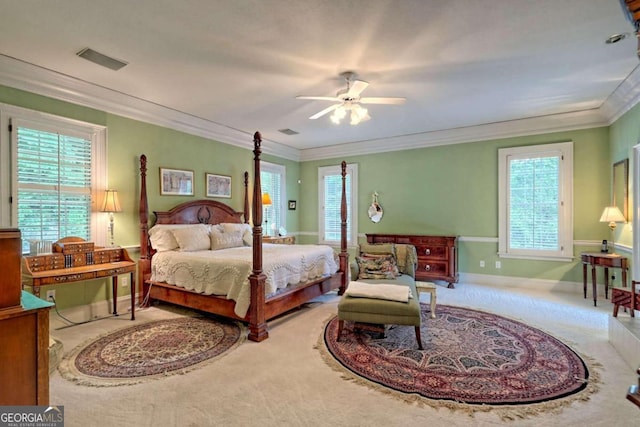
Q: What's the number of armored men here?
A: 0